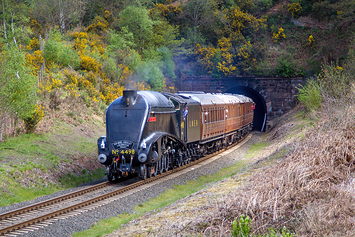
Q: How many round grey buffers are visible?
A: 2